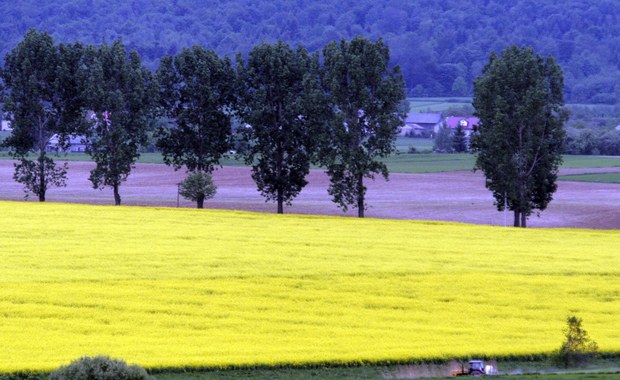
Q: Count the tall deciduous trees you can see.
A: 6